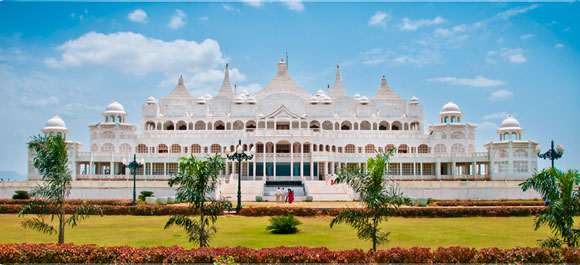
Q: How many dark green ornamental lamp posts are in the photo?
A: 3